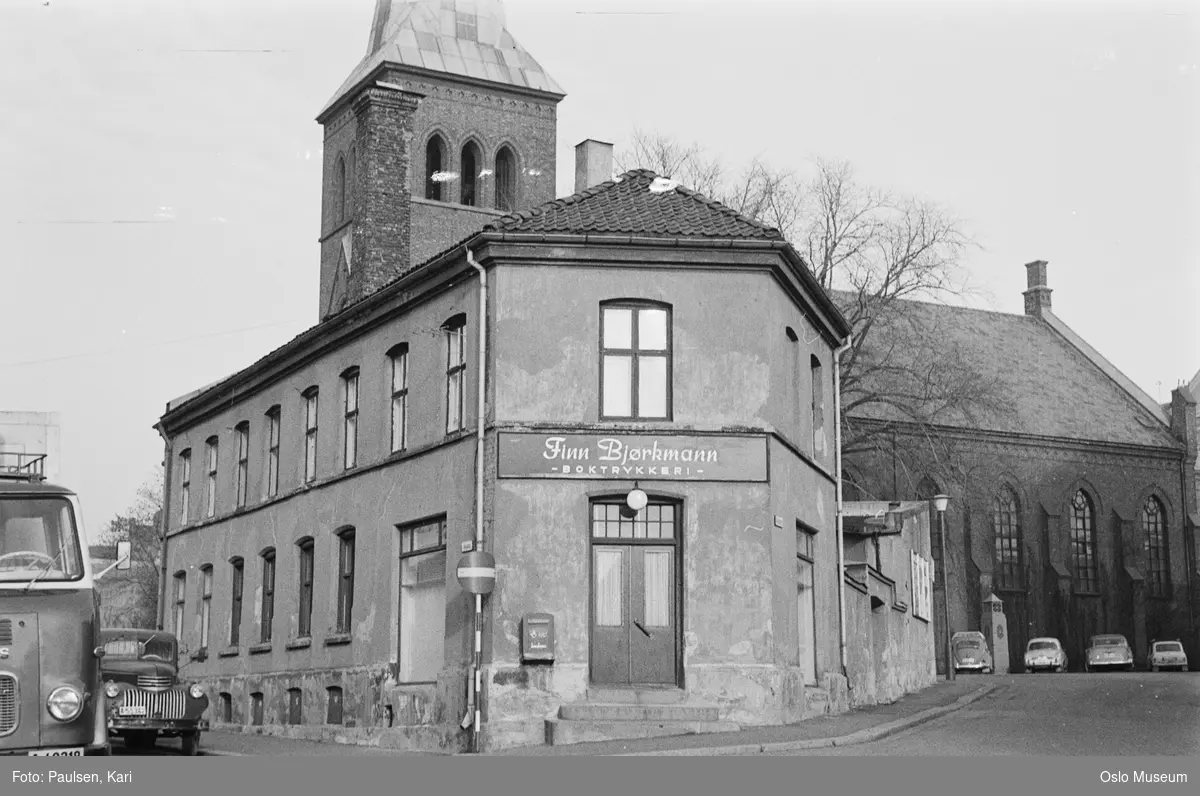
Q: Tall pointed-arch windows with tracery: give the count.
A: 3